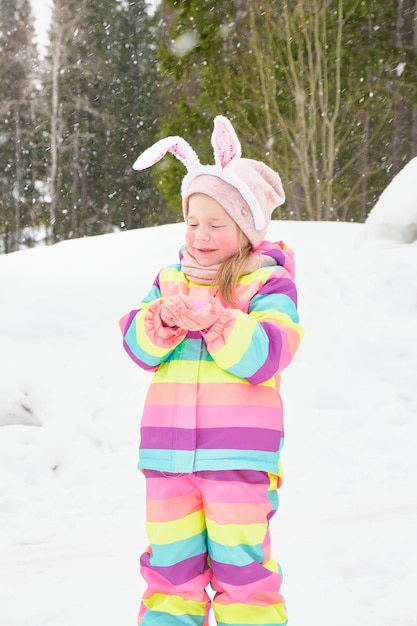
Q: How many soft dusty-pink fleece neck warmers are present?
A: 1